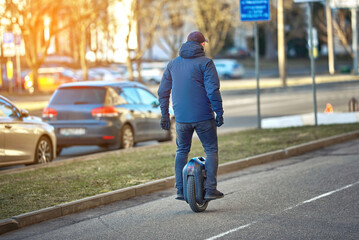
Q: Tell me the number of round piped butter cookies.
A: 0